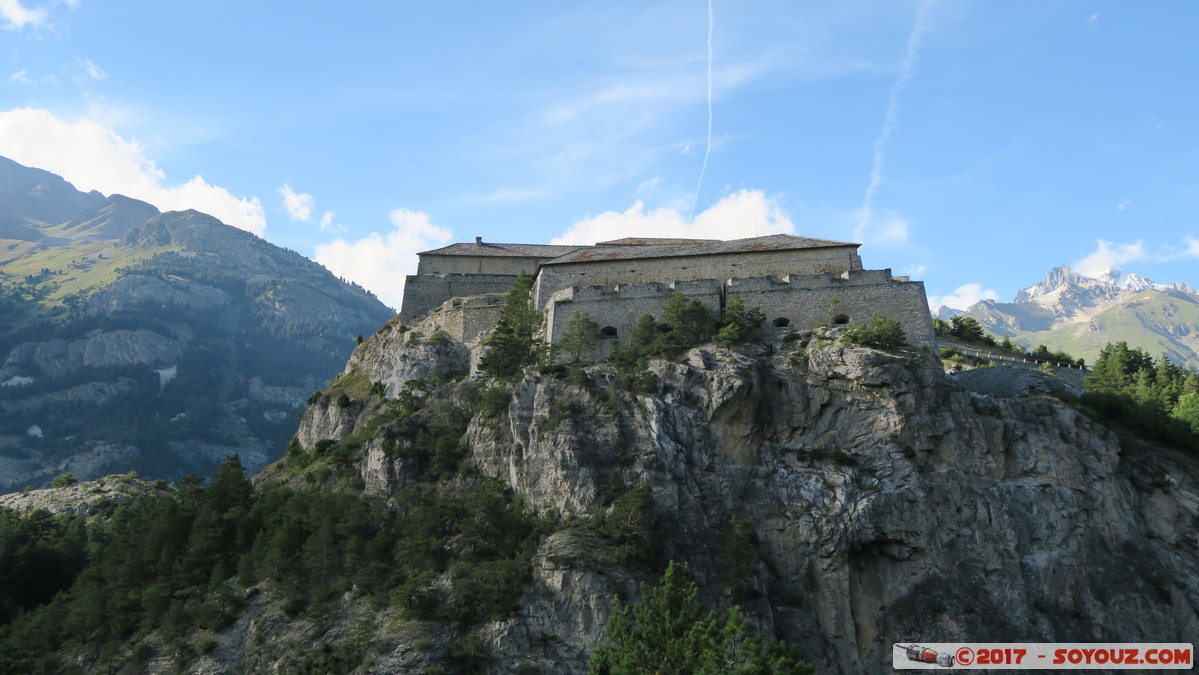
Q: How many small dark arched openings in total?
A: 3